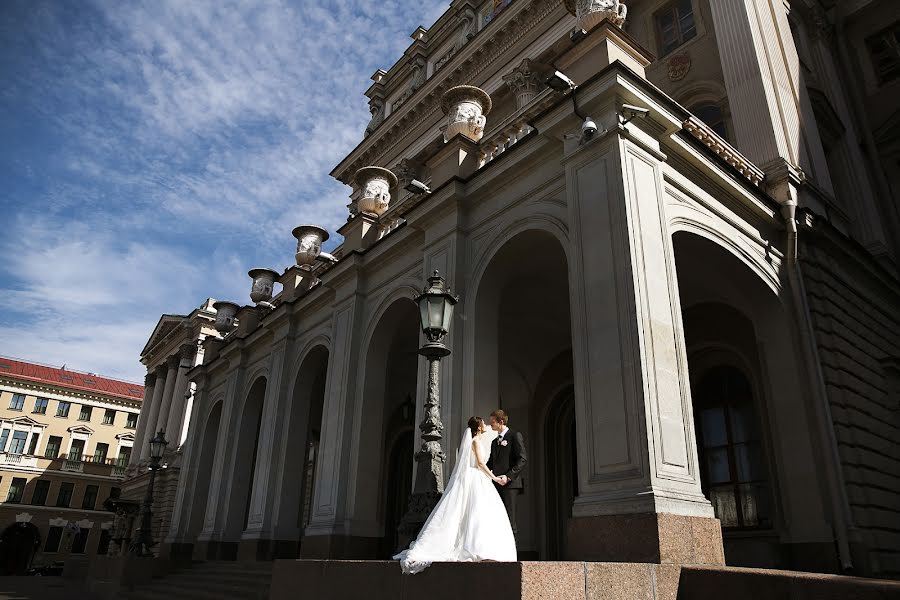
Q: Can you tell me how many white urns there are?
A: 6